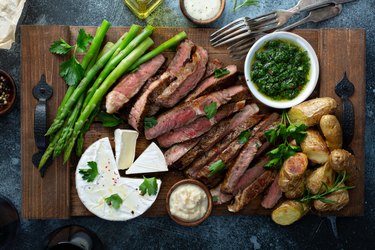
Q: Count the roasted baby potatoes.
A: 8